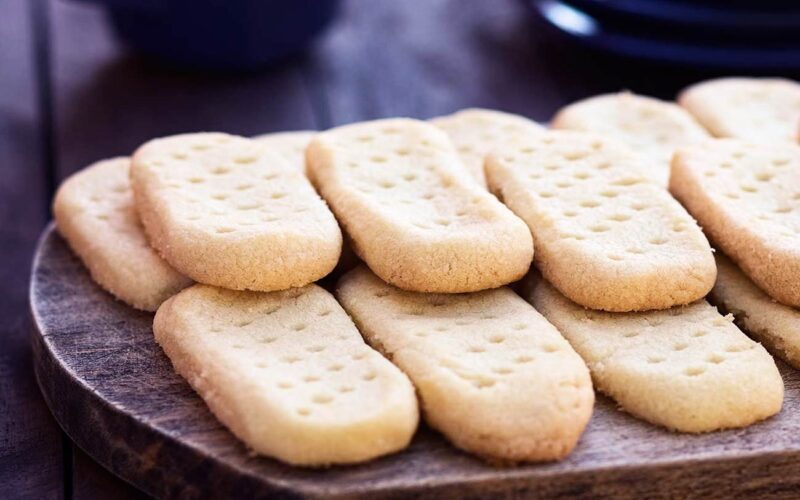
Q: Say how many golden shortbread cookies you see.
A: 13